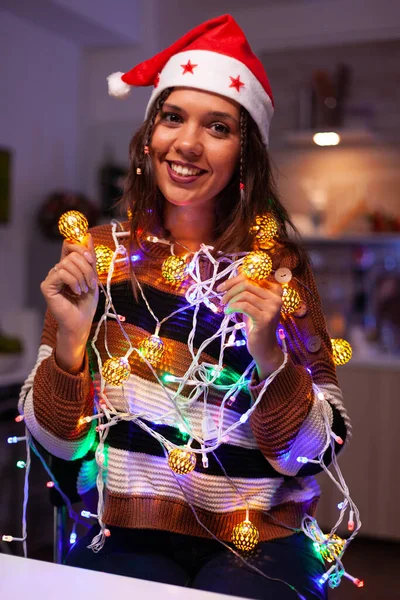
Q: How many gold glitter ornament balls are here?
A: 12